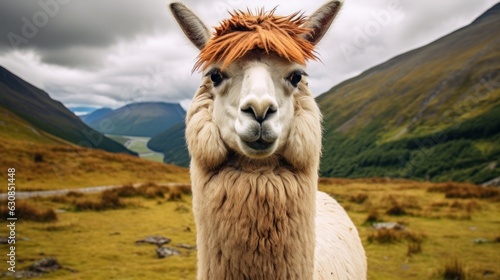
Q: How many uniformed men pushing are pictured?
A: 0